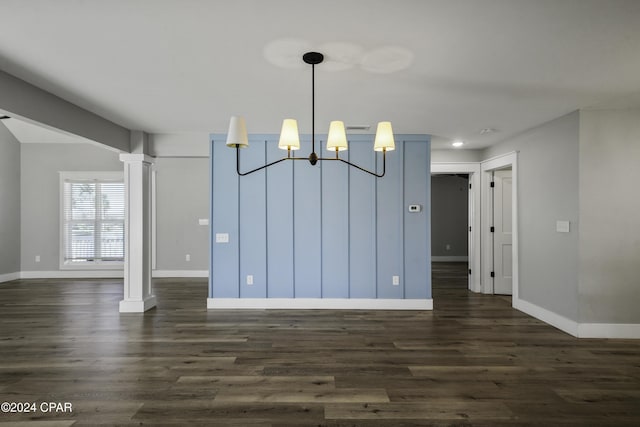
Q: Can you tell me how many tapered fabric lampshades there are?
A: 4